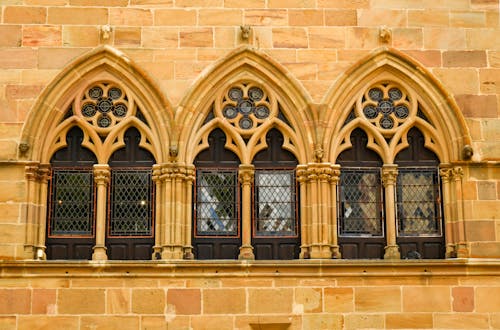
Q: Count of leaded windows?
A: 6